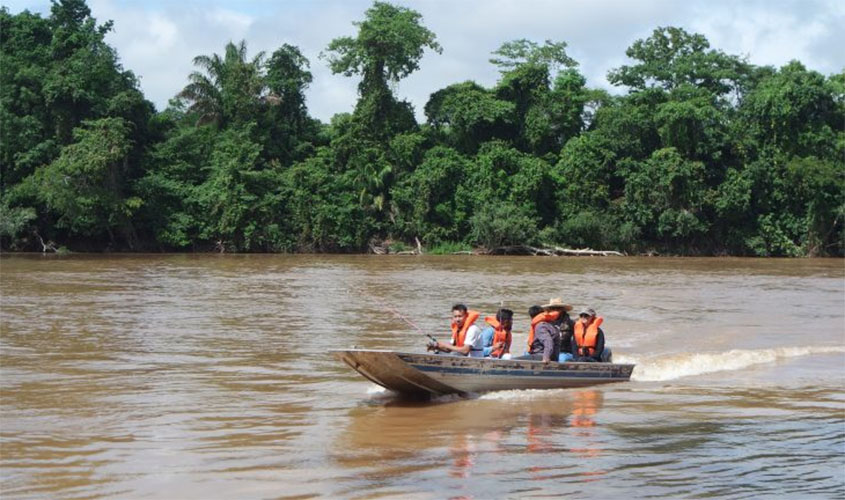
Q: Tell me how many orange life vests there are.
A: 4